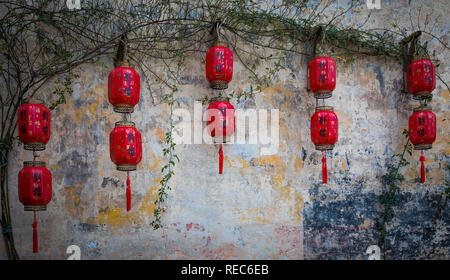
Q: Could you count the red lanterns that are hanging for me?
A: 10